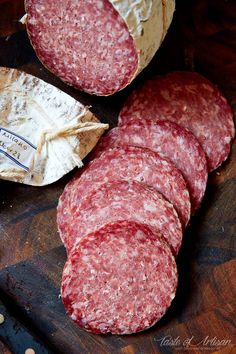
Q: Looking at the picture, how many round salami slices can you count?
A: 5